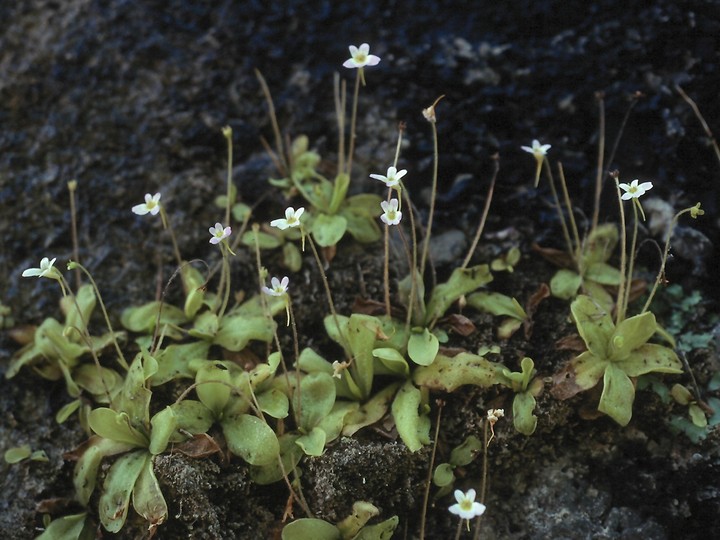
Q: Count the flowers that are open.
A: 11